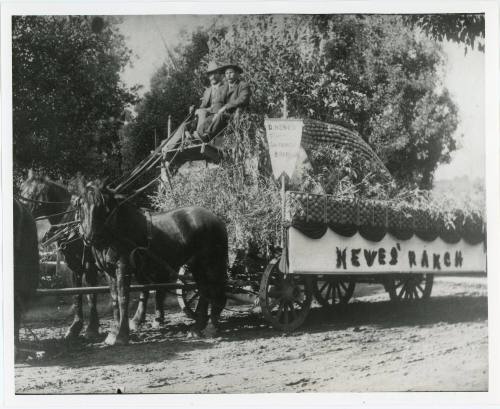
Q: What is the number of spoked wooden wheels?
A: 4